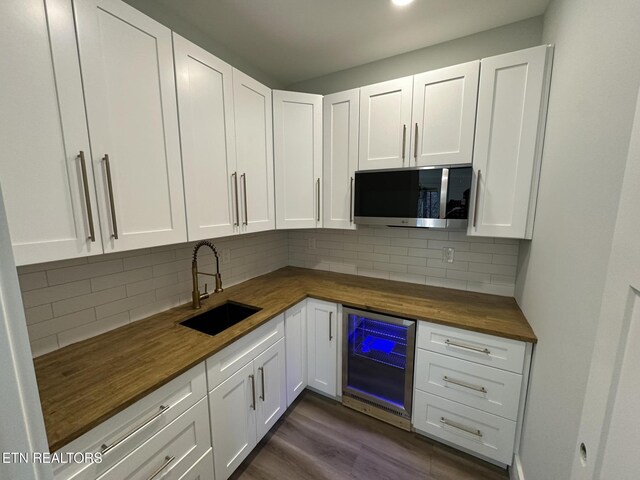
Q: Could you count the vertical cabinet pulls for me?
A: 12